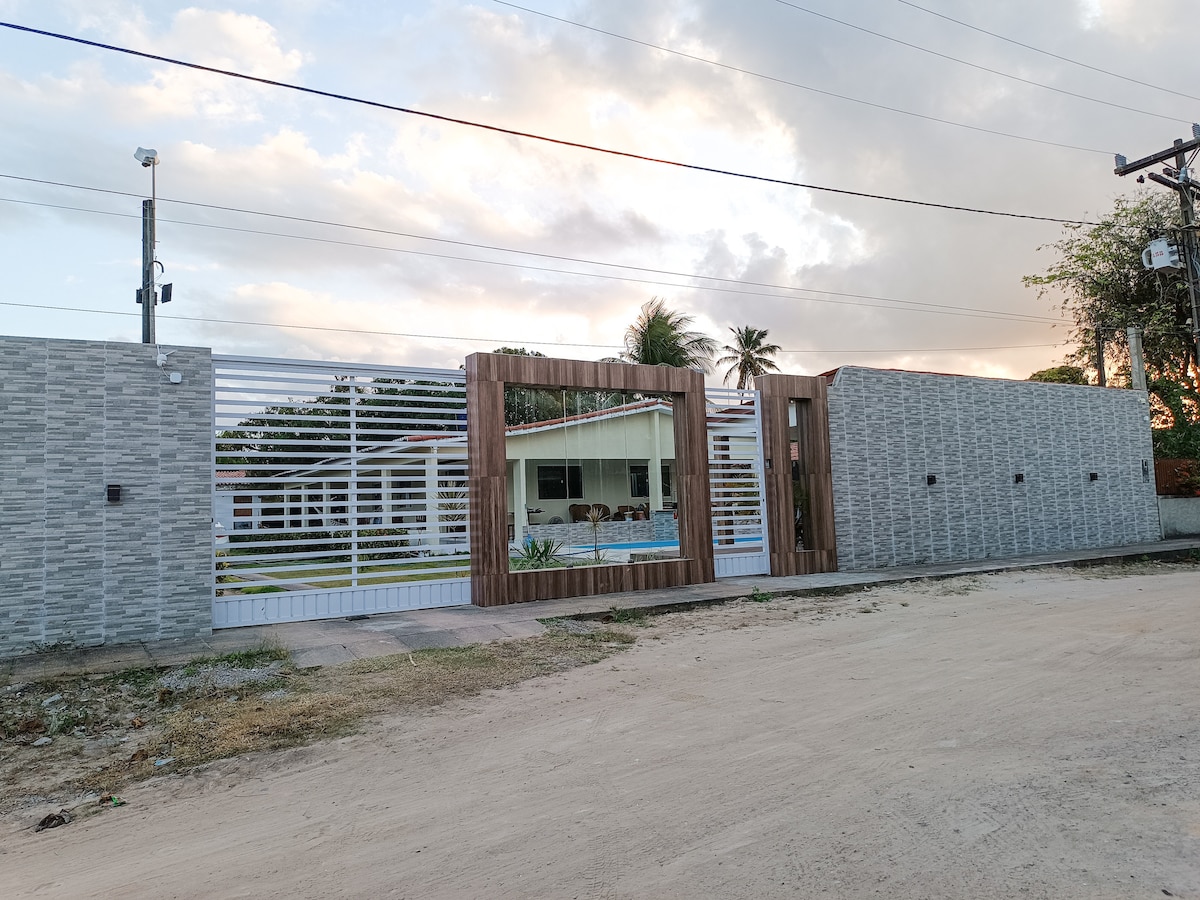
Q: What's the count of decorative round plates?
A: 0